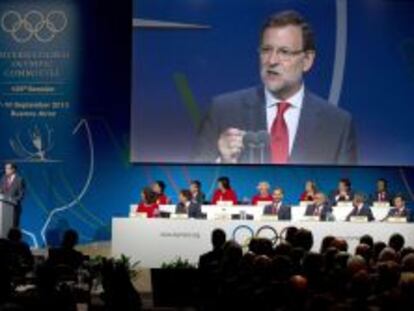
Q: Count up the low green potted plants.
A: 2